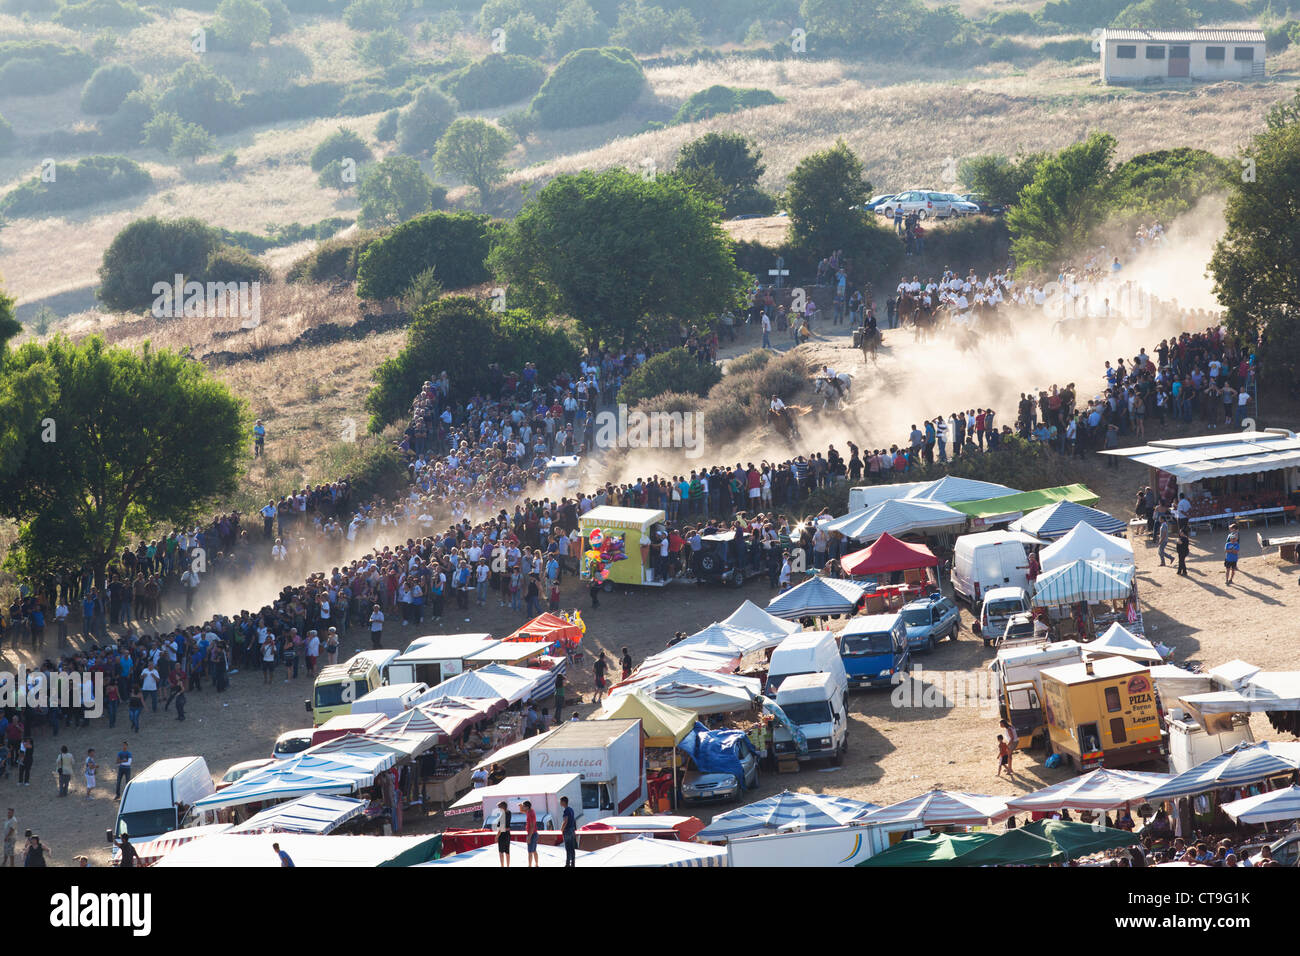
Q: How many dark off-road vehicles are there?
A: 1